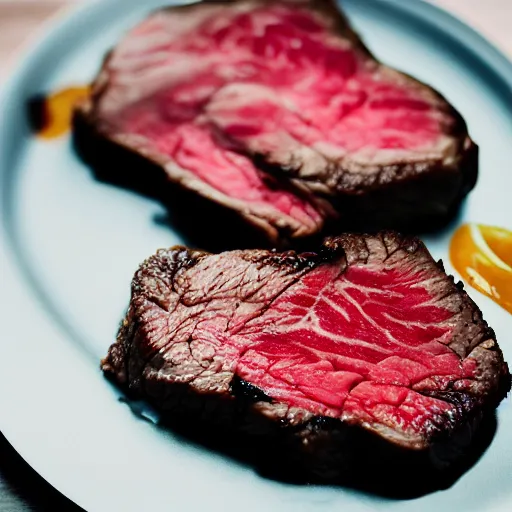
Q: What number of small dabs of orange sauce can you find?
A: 2